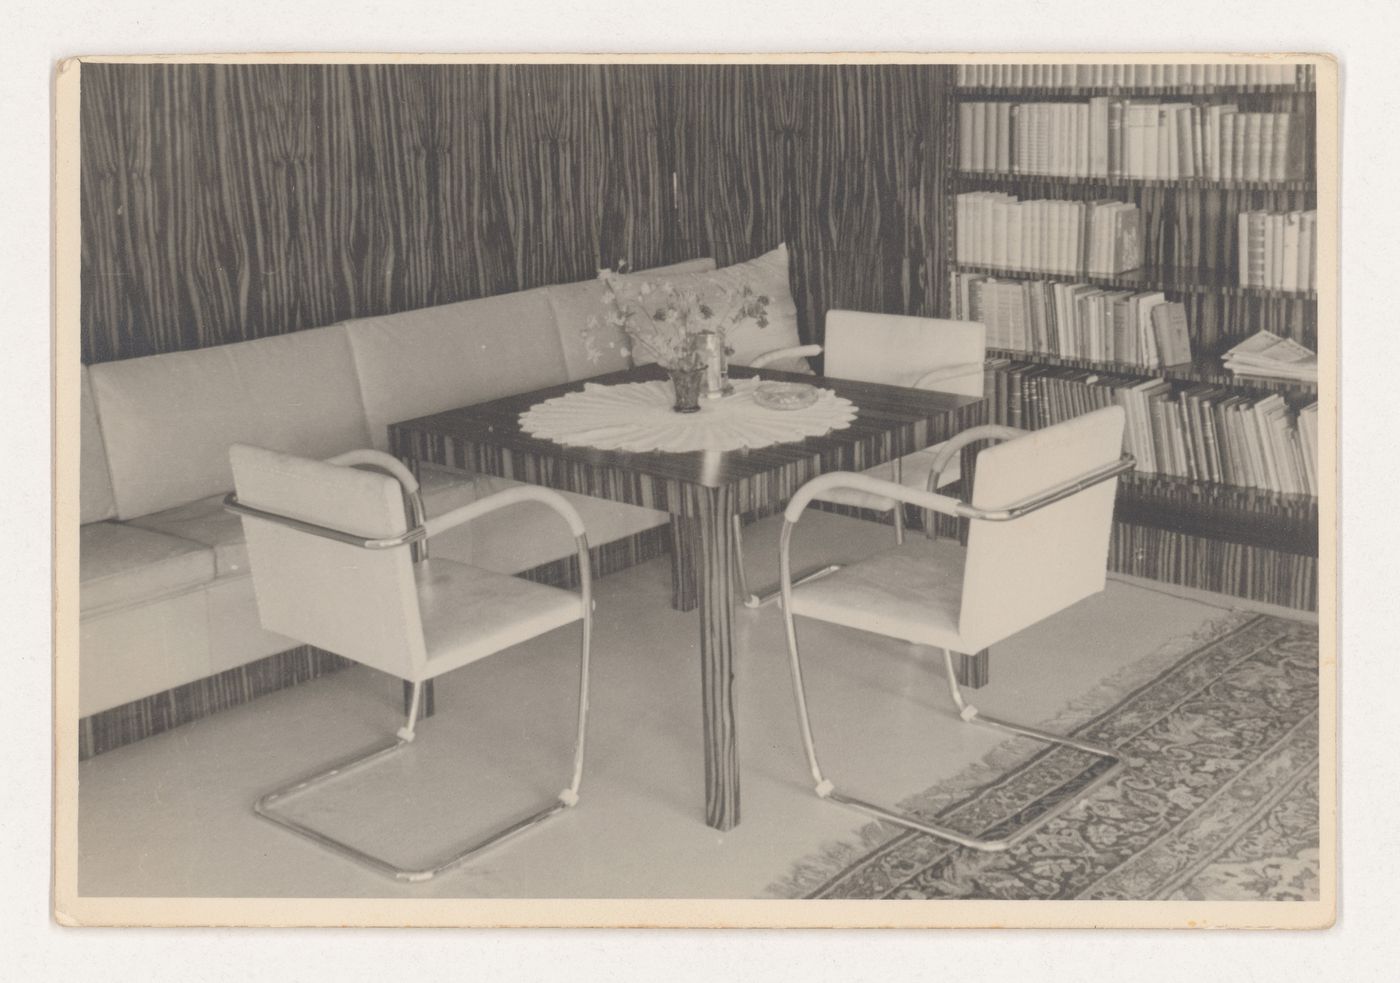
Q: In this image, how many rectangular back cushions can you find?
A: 4